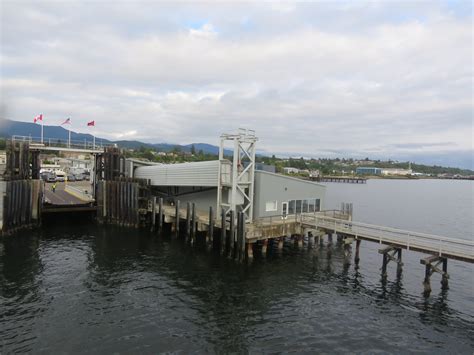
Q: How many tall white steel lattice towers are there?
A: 1